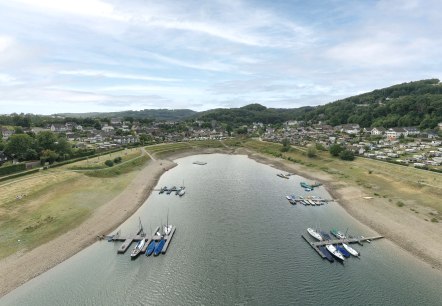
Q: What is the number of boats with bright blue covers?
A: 3